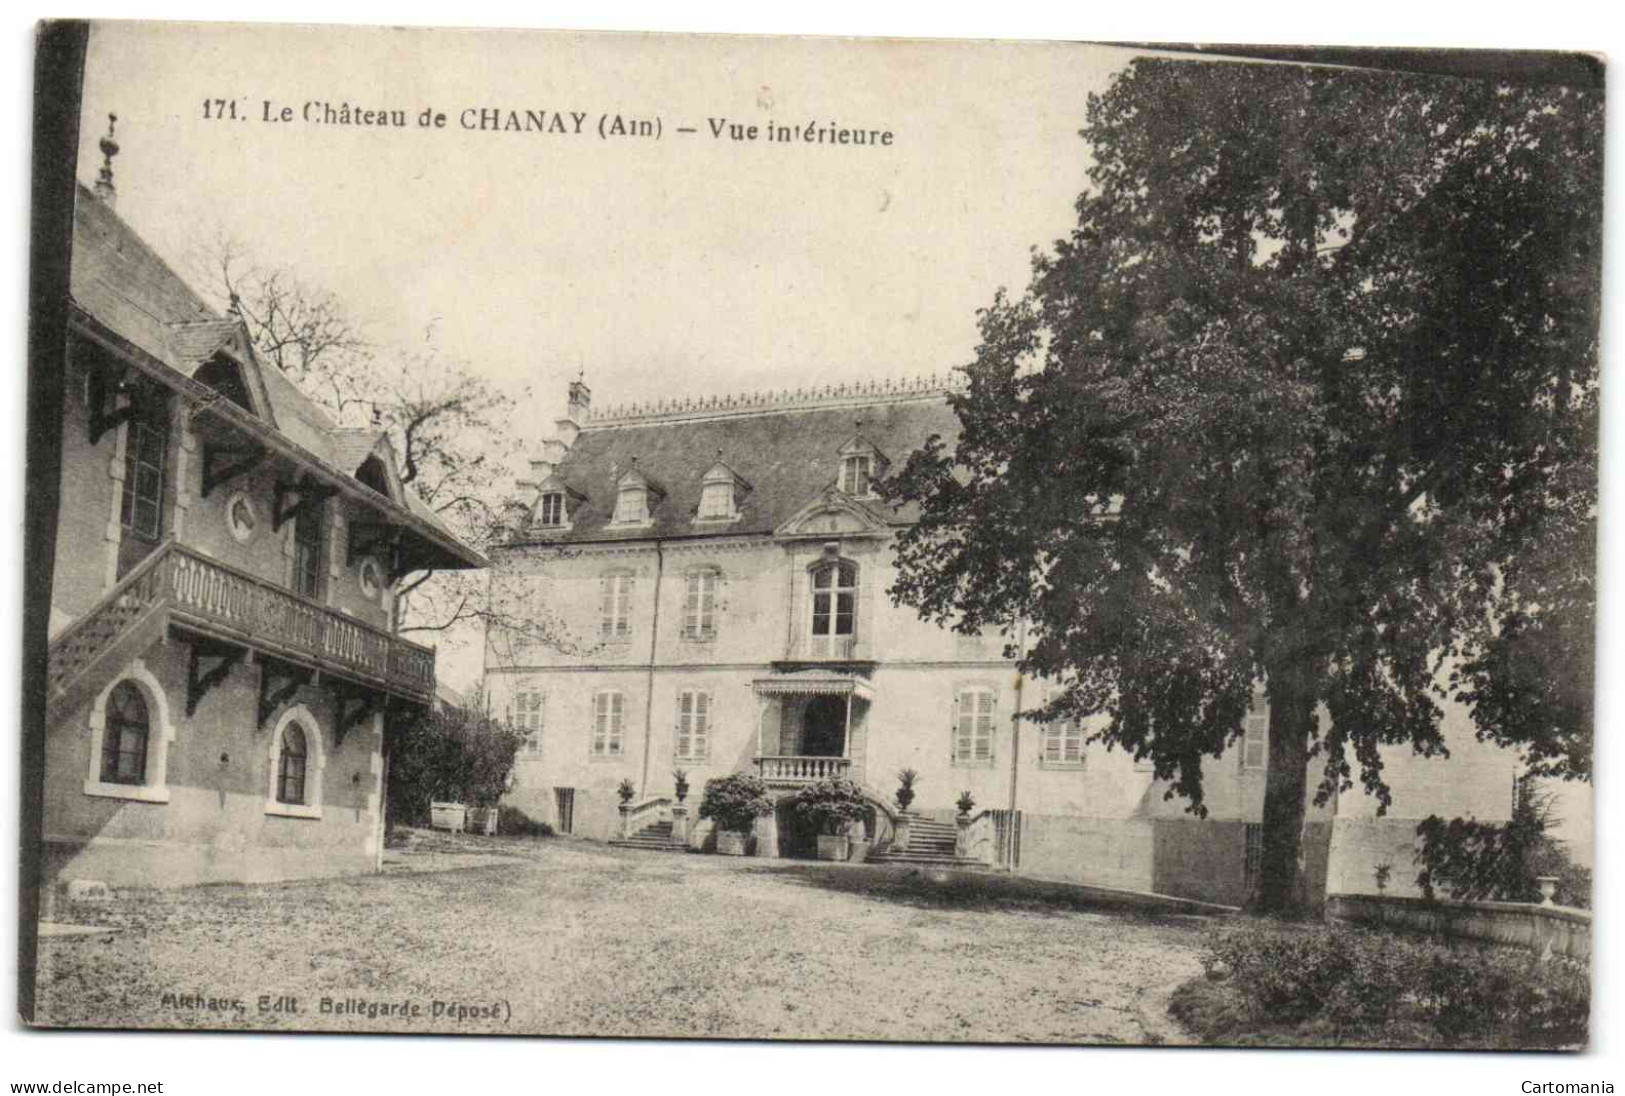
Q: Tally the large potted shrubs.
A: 2